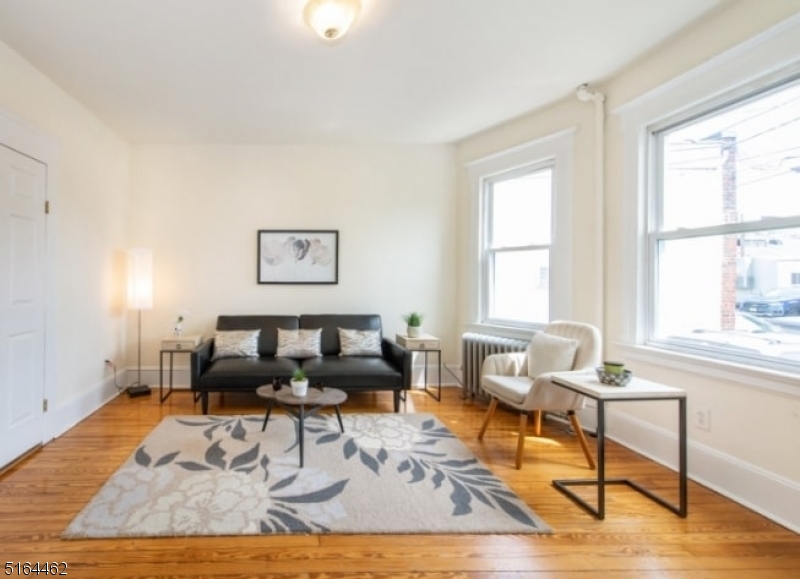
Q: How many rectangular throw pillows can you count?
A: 3